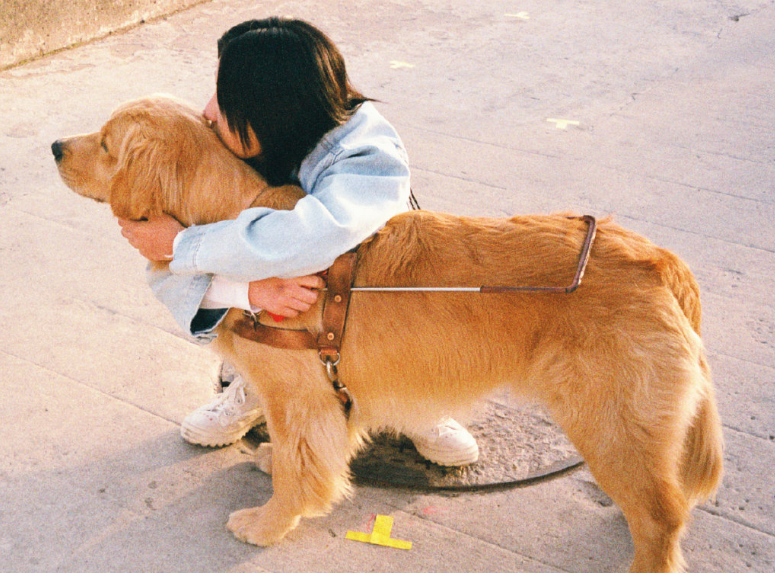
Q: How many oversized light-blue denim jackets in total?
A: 1